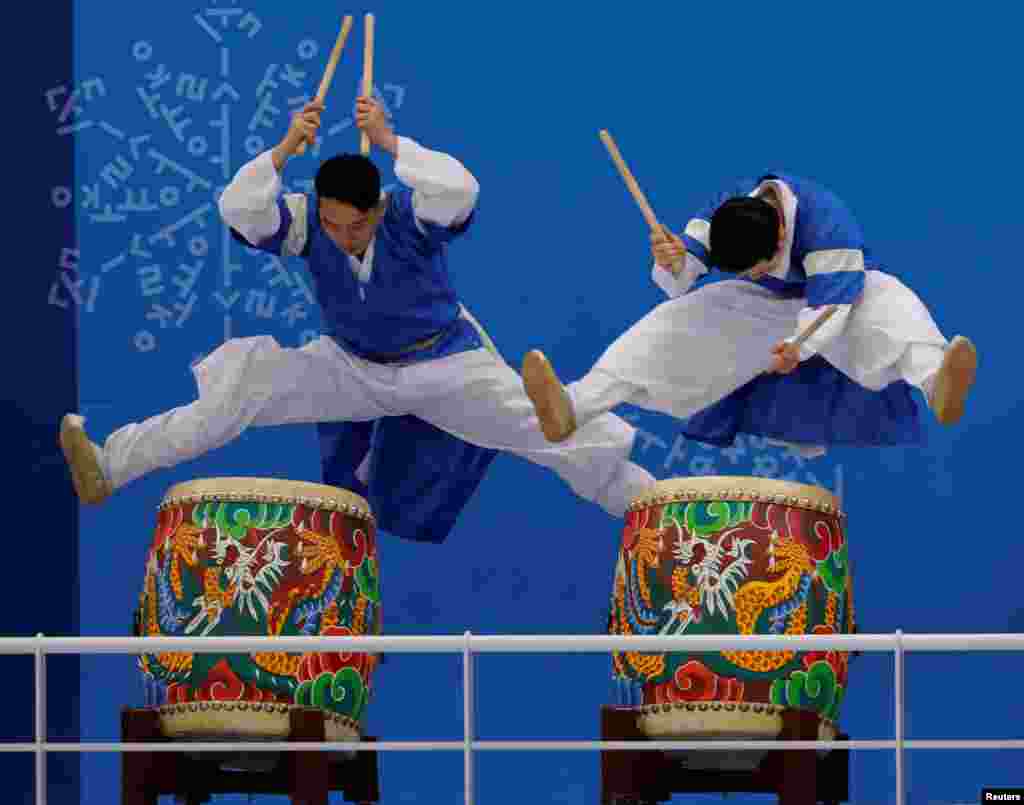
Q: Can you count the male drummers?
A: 2